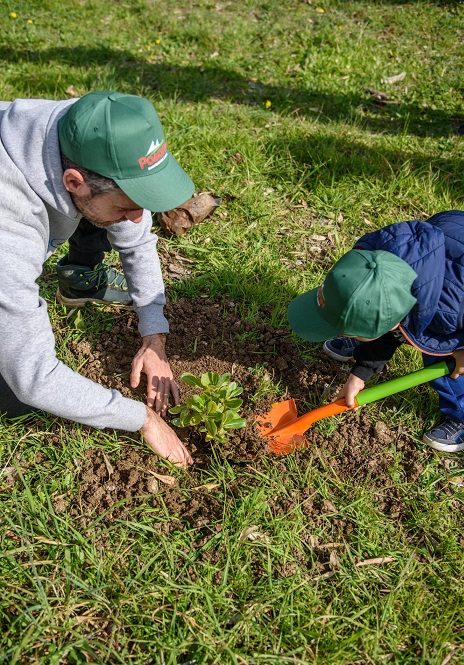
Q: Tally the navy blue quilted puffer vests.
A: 1